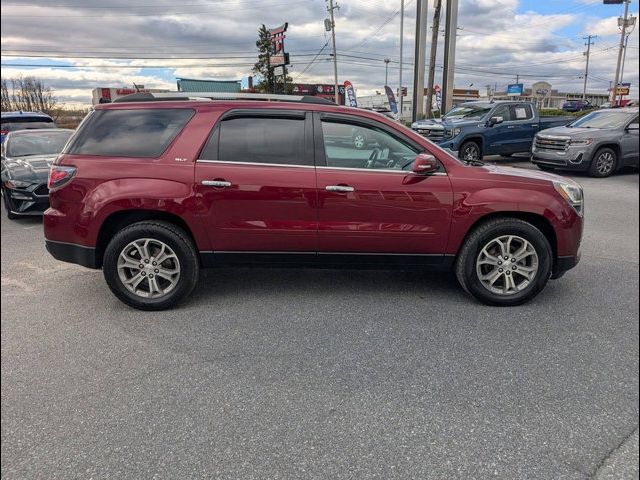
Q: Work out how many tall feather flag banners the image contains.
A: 3